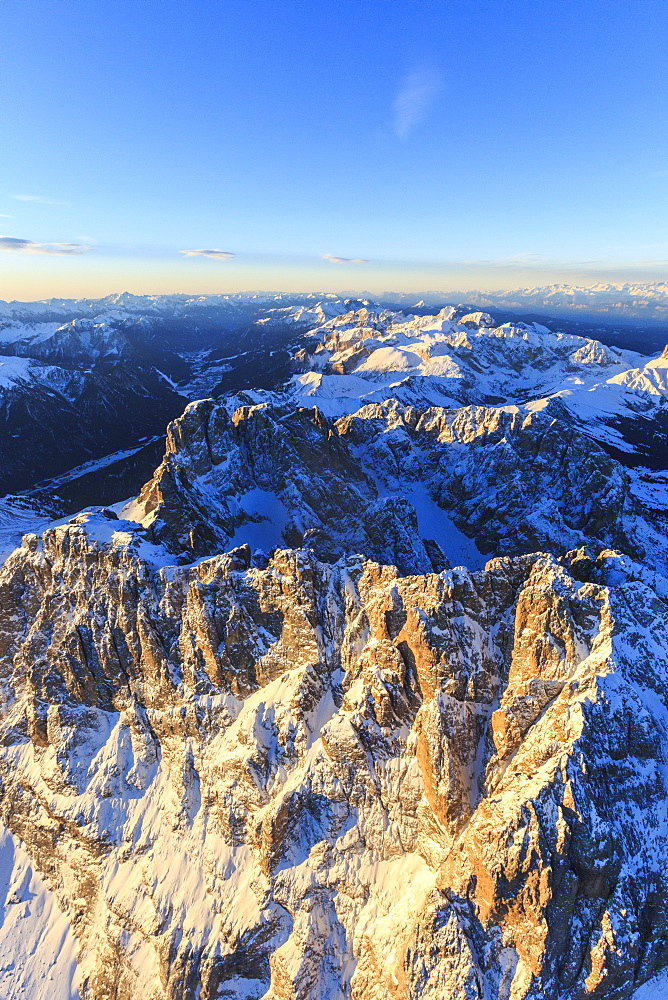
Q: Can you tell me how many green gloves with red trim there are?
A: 0